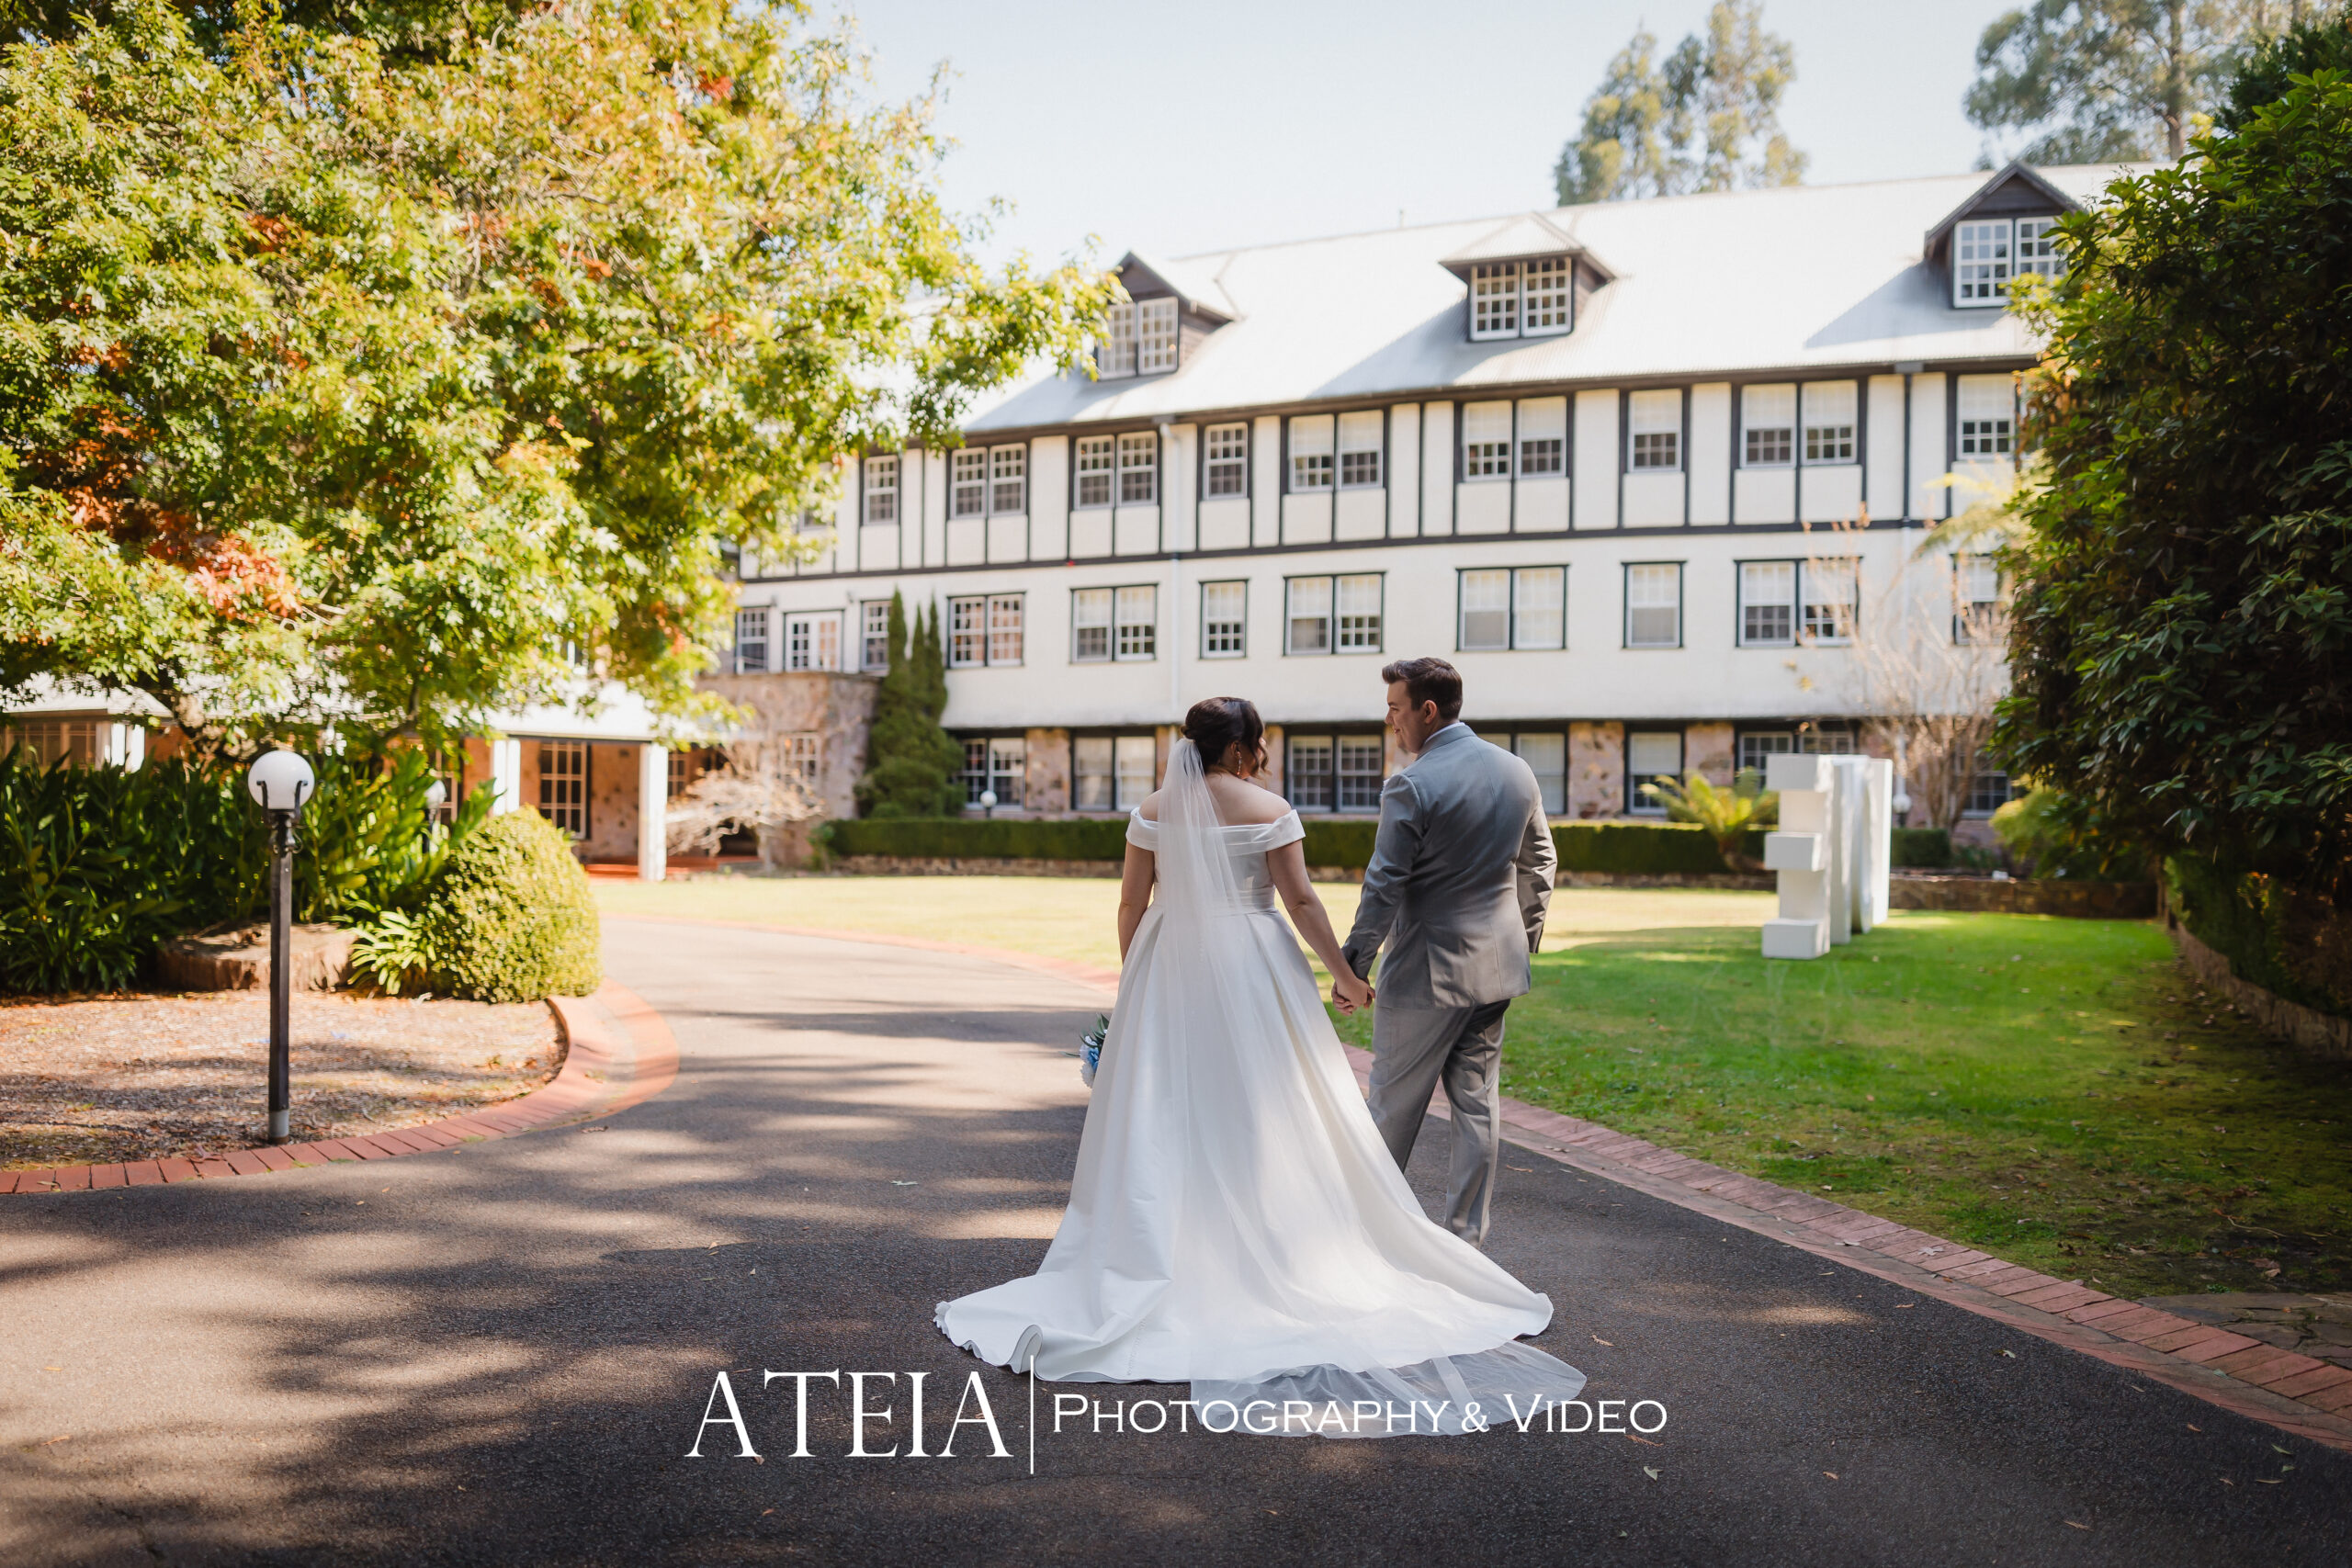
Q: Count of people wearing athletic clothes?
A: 0